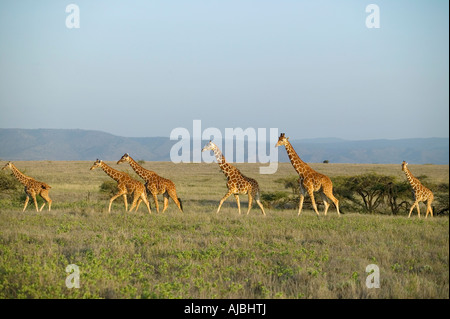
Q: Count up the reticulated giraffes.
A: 6